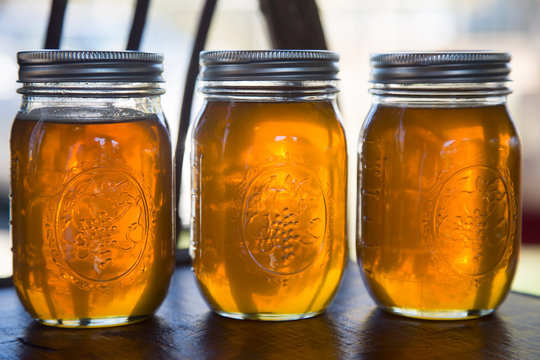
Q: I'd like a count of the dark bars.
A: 4